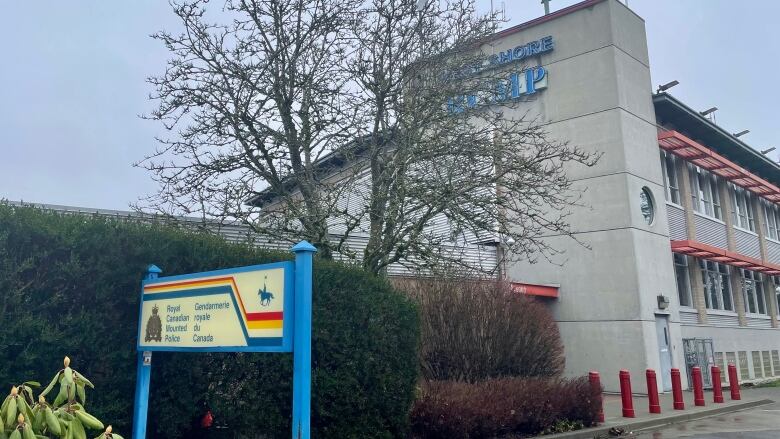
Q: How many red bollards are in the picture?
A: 7